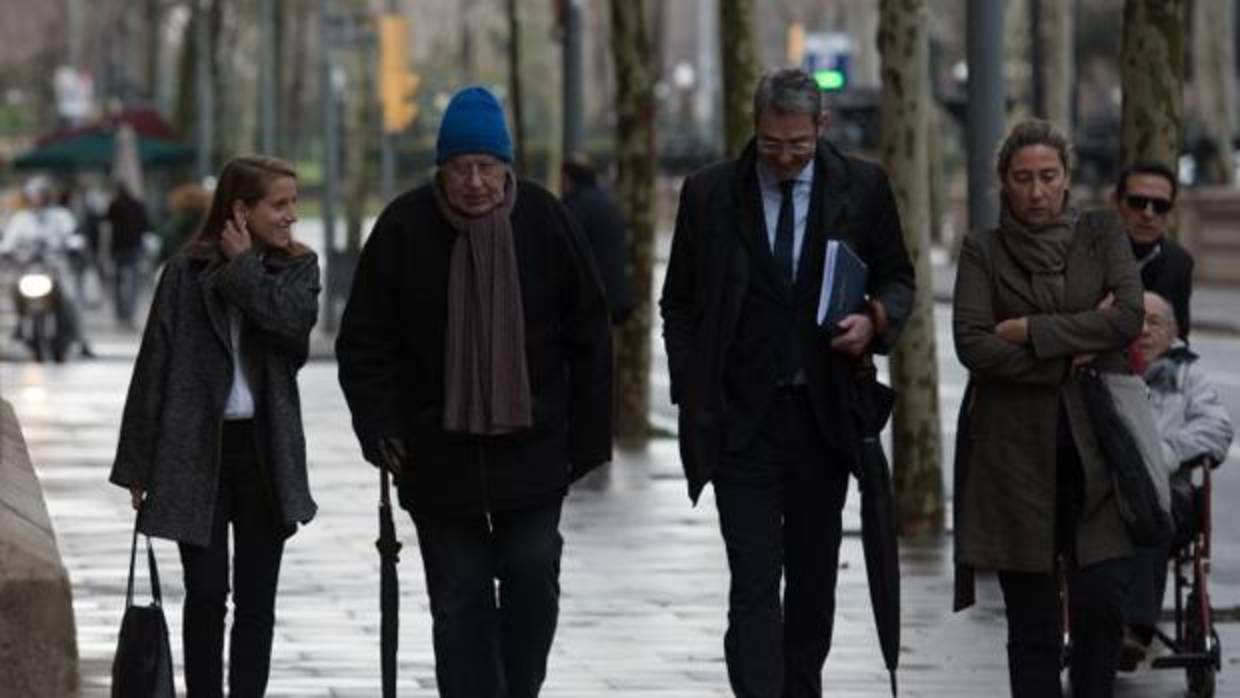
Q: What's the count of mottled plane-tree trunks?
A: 4